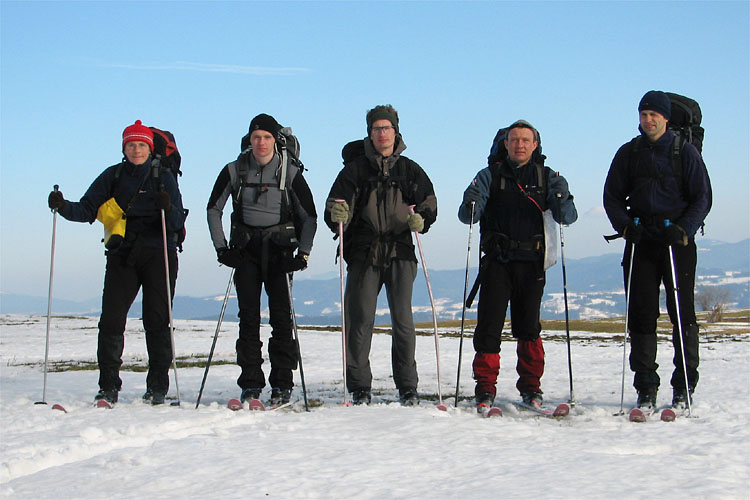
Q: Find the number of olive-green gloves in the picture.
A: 2